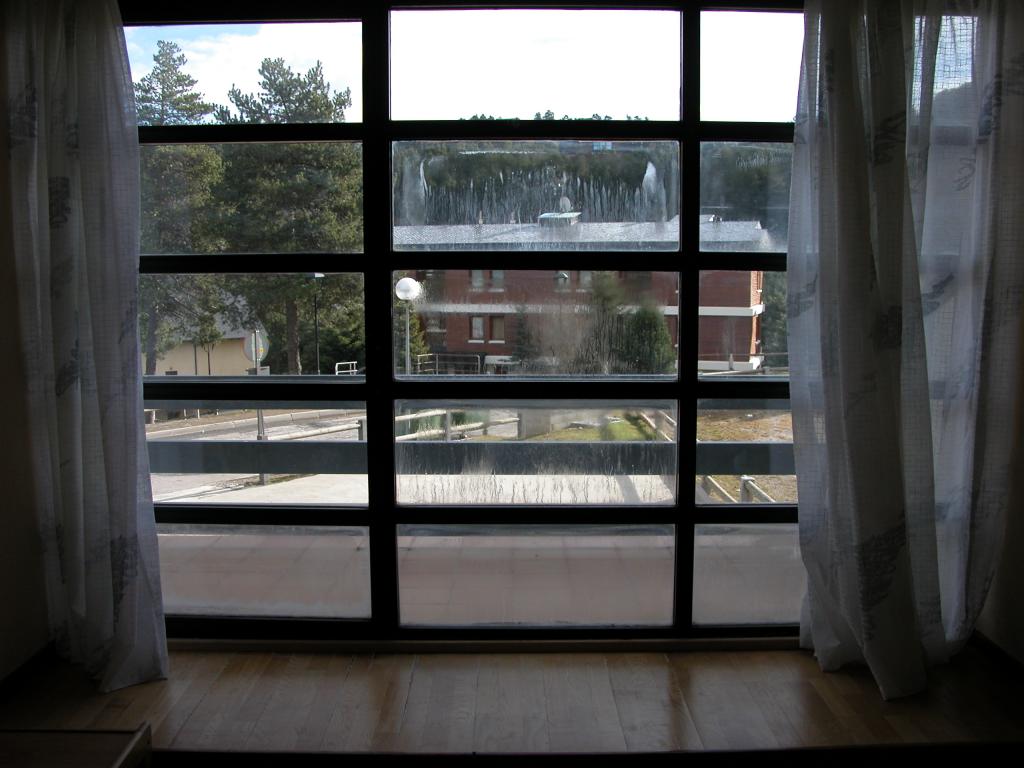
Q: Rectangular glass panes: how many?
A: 15